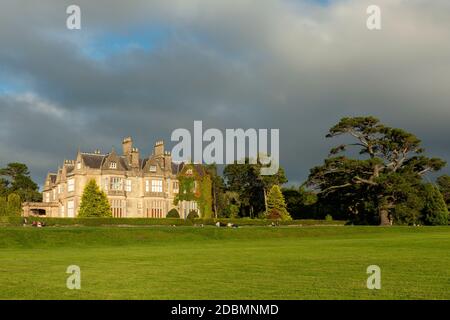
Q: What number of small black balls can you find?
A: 0